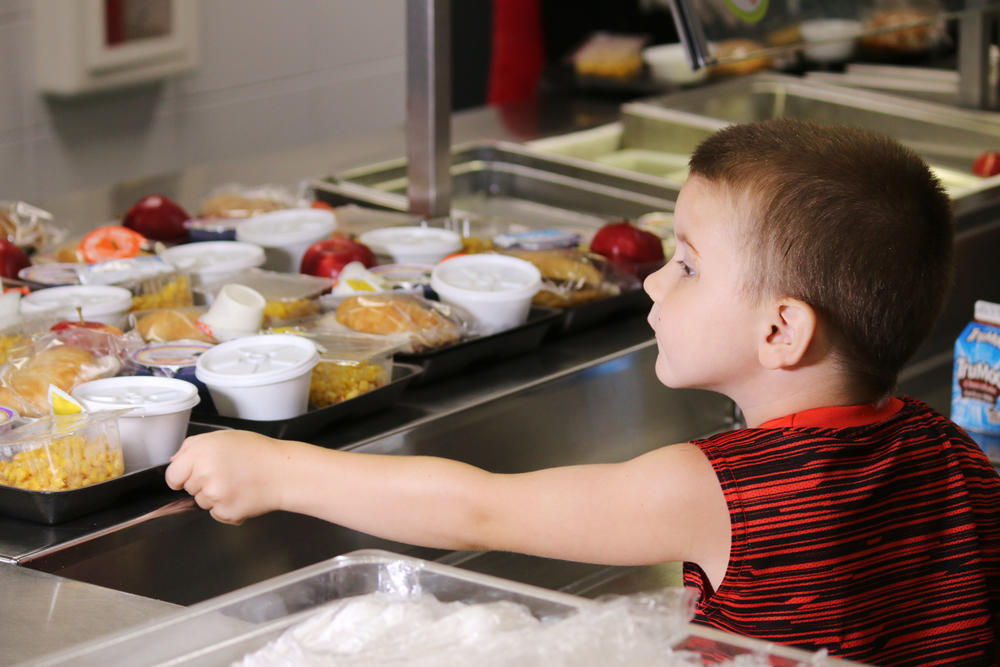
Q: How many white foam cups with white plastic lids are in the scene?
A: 7